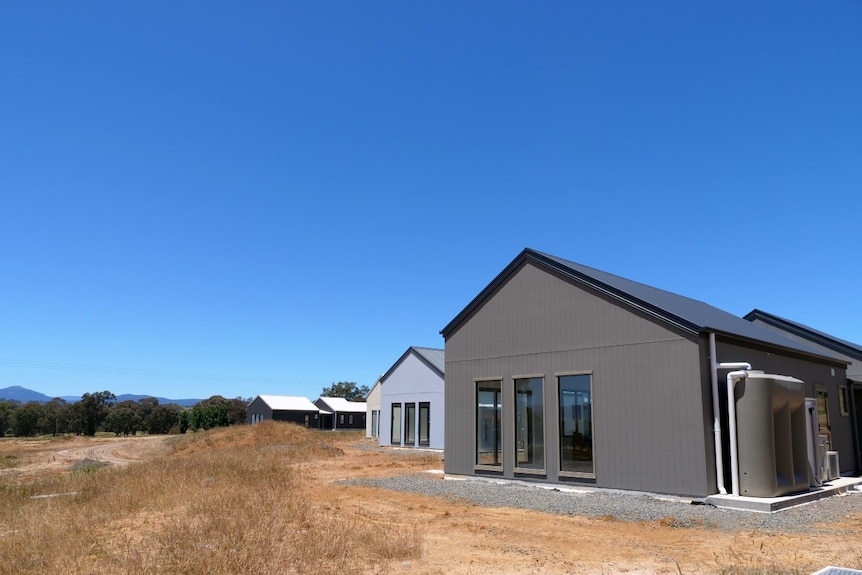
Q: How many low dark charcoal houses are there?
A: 2